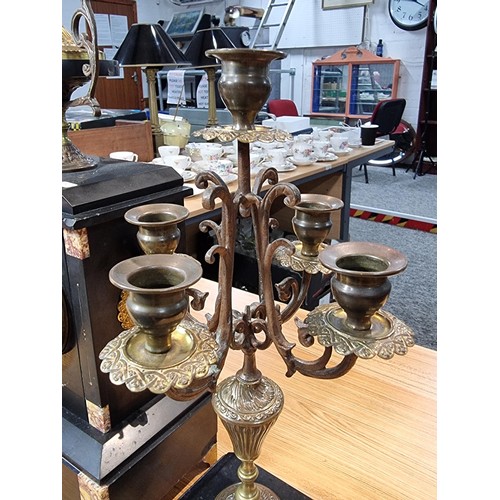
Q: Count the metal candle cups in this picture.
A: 5